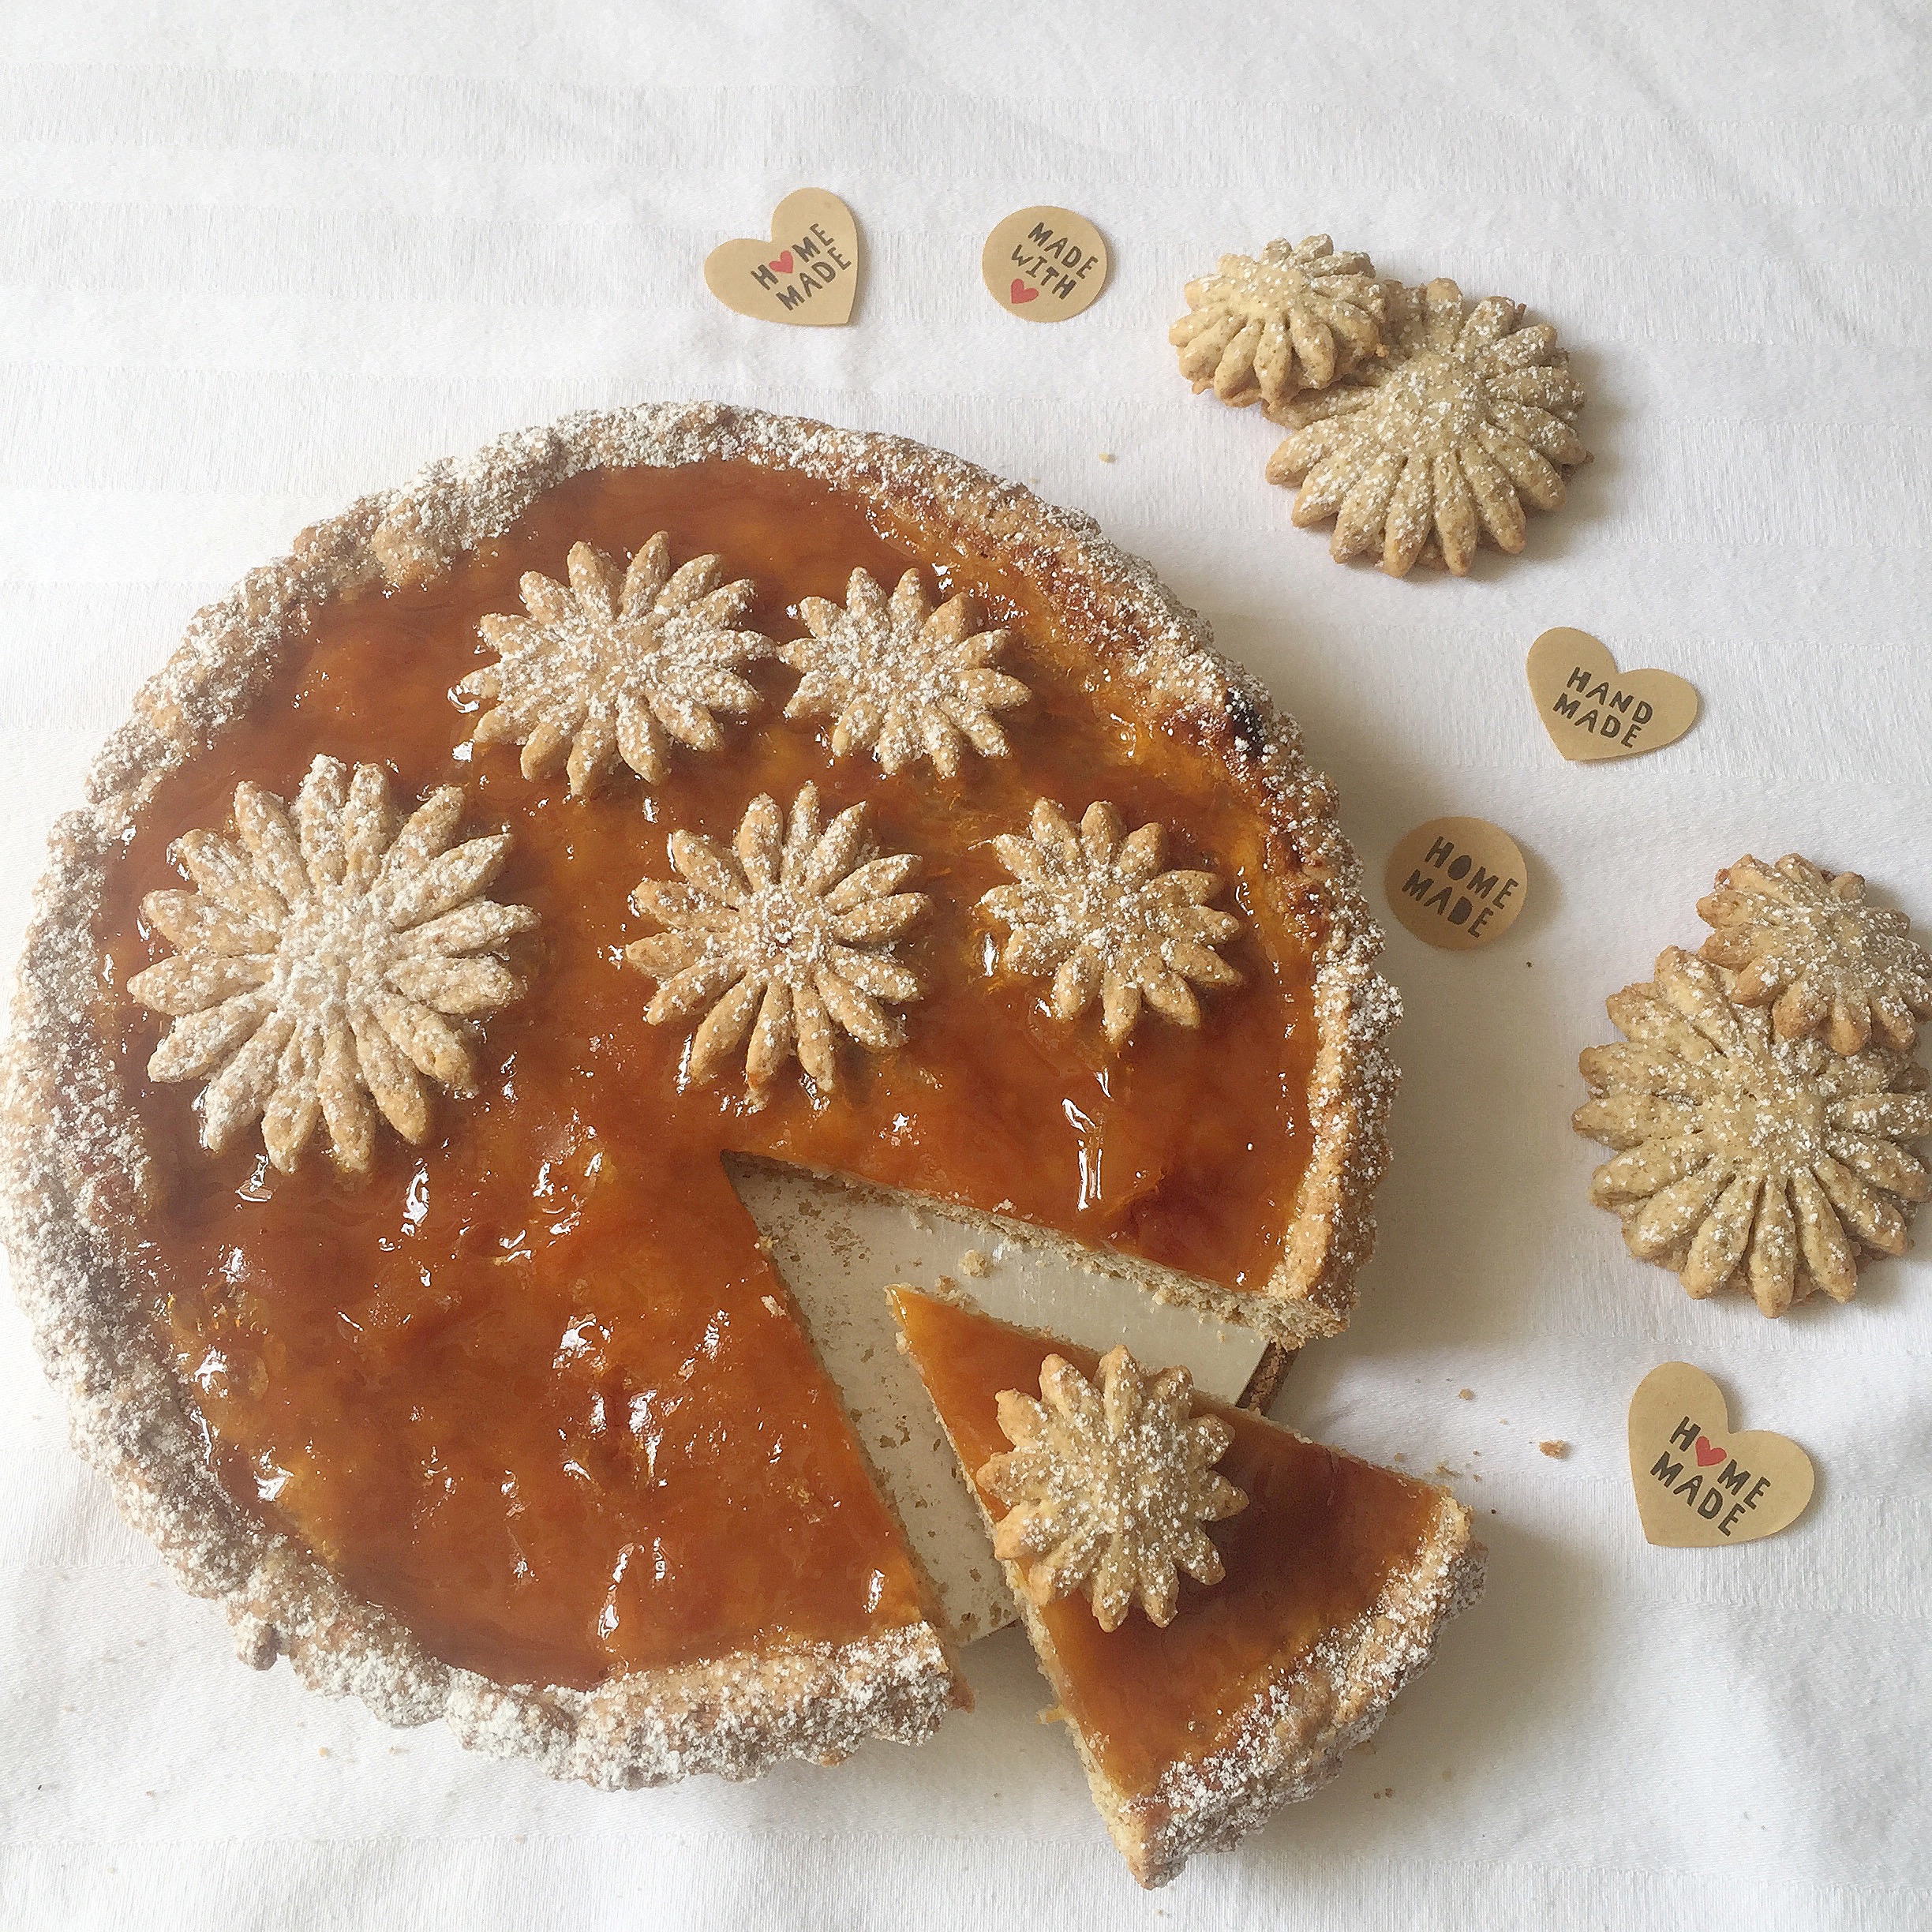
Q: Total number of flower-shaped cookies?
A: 10